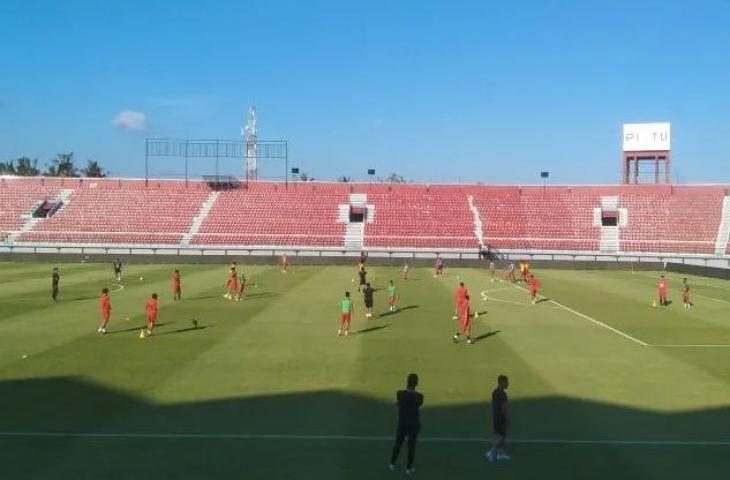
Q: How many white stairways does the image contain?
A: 6